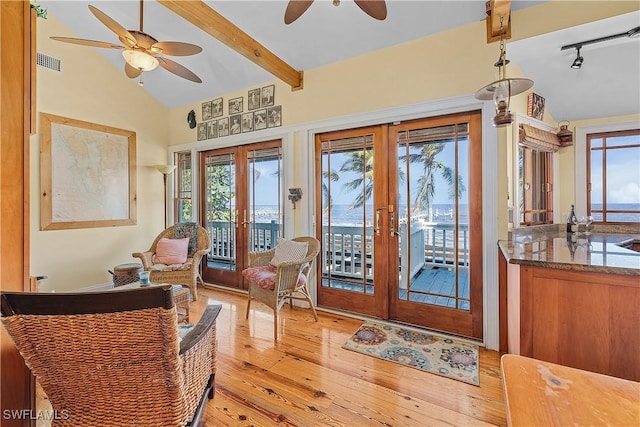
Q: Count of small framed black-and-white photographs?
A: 12